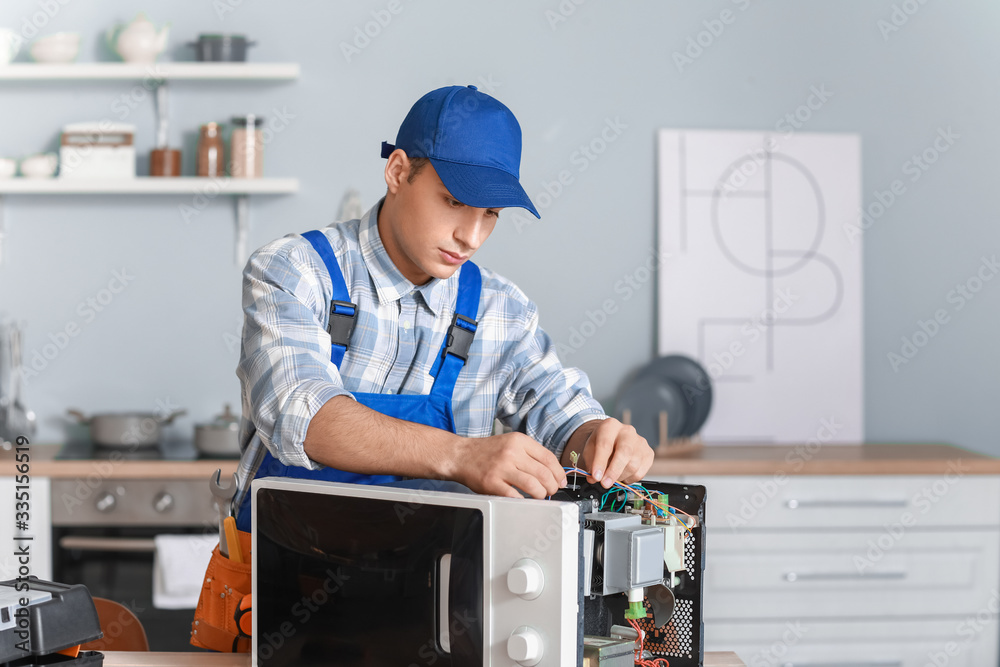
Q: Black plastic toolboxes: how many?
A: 1